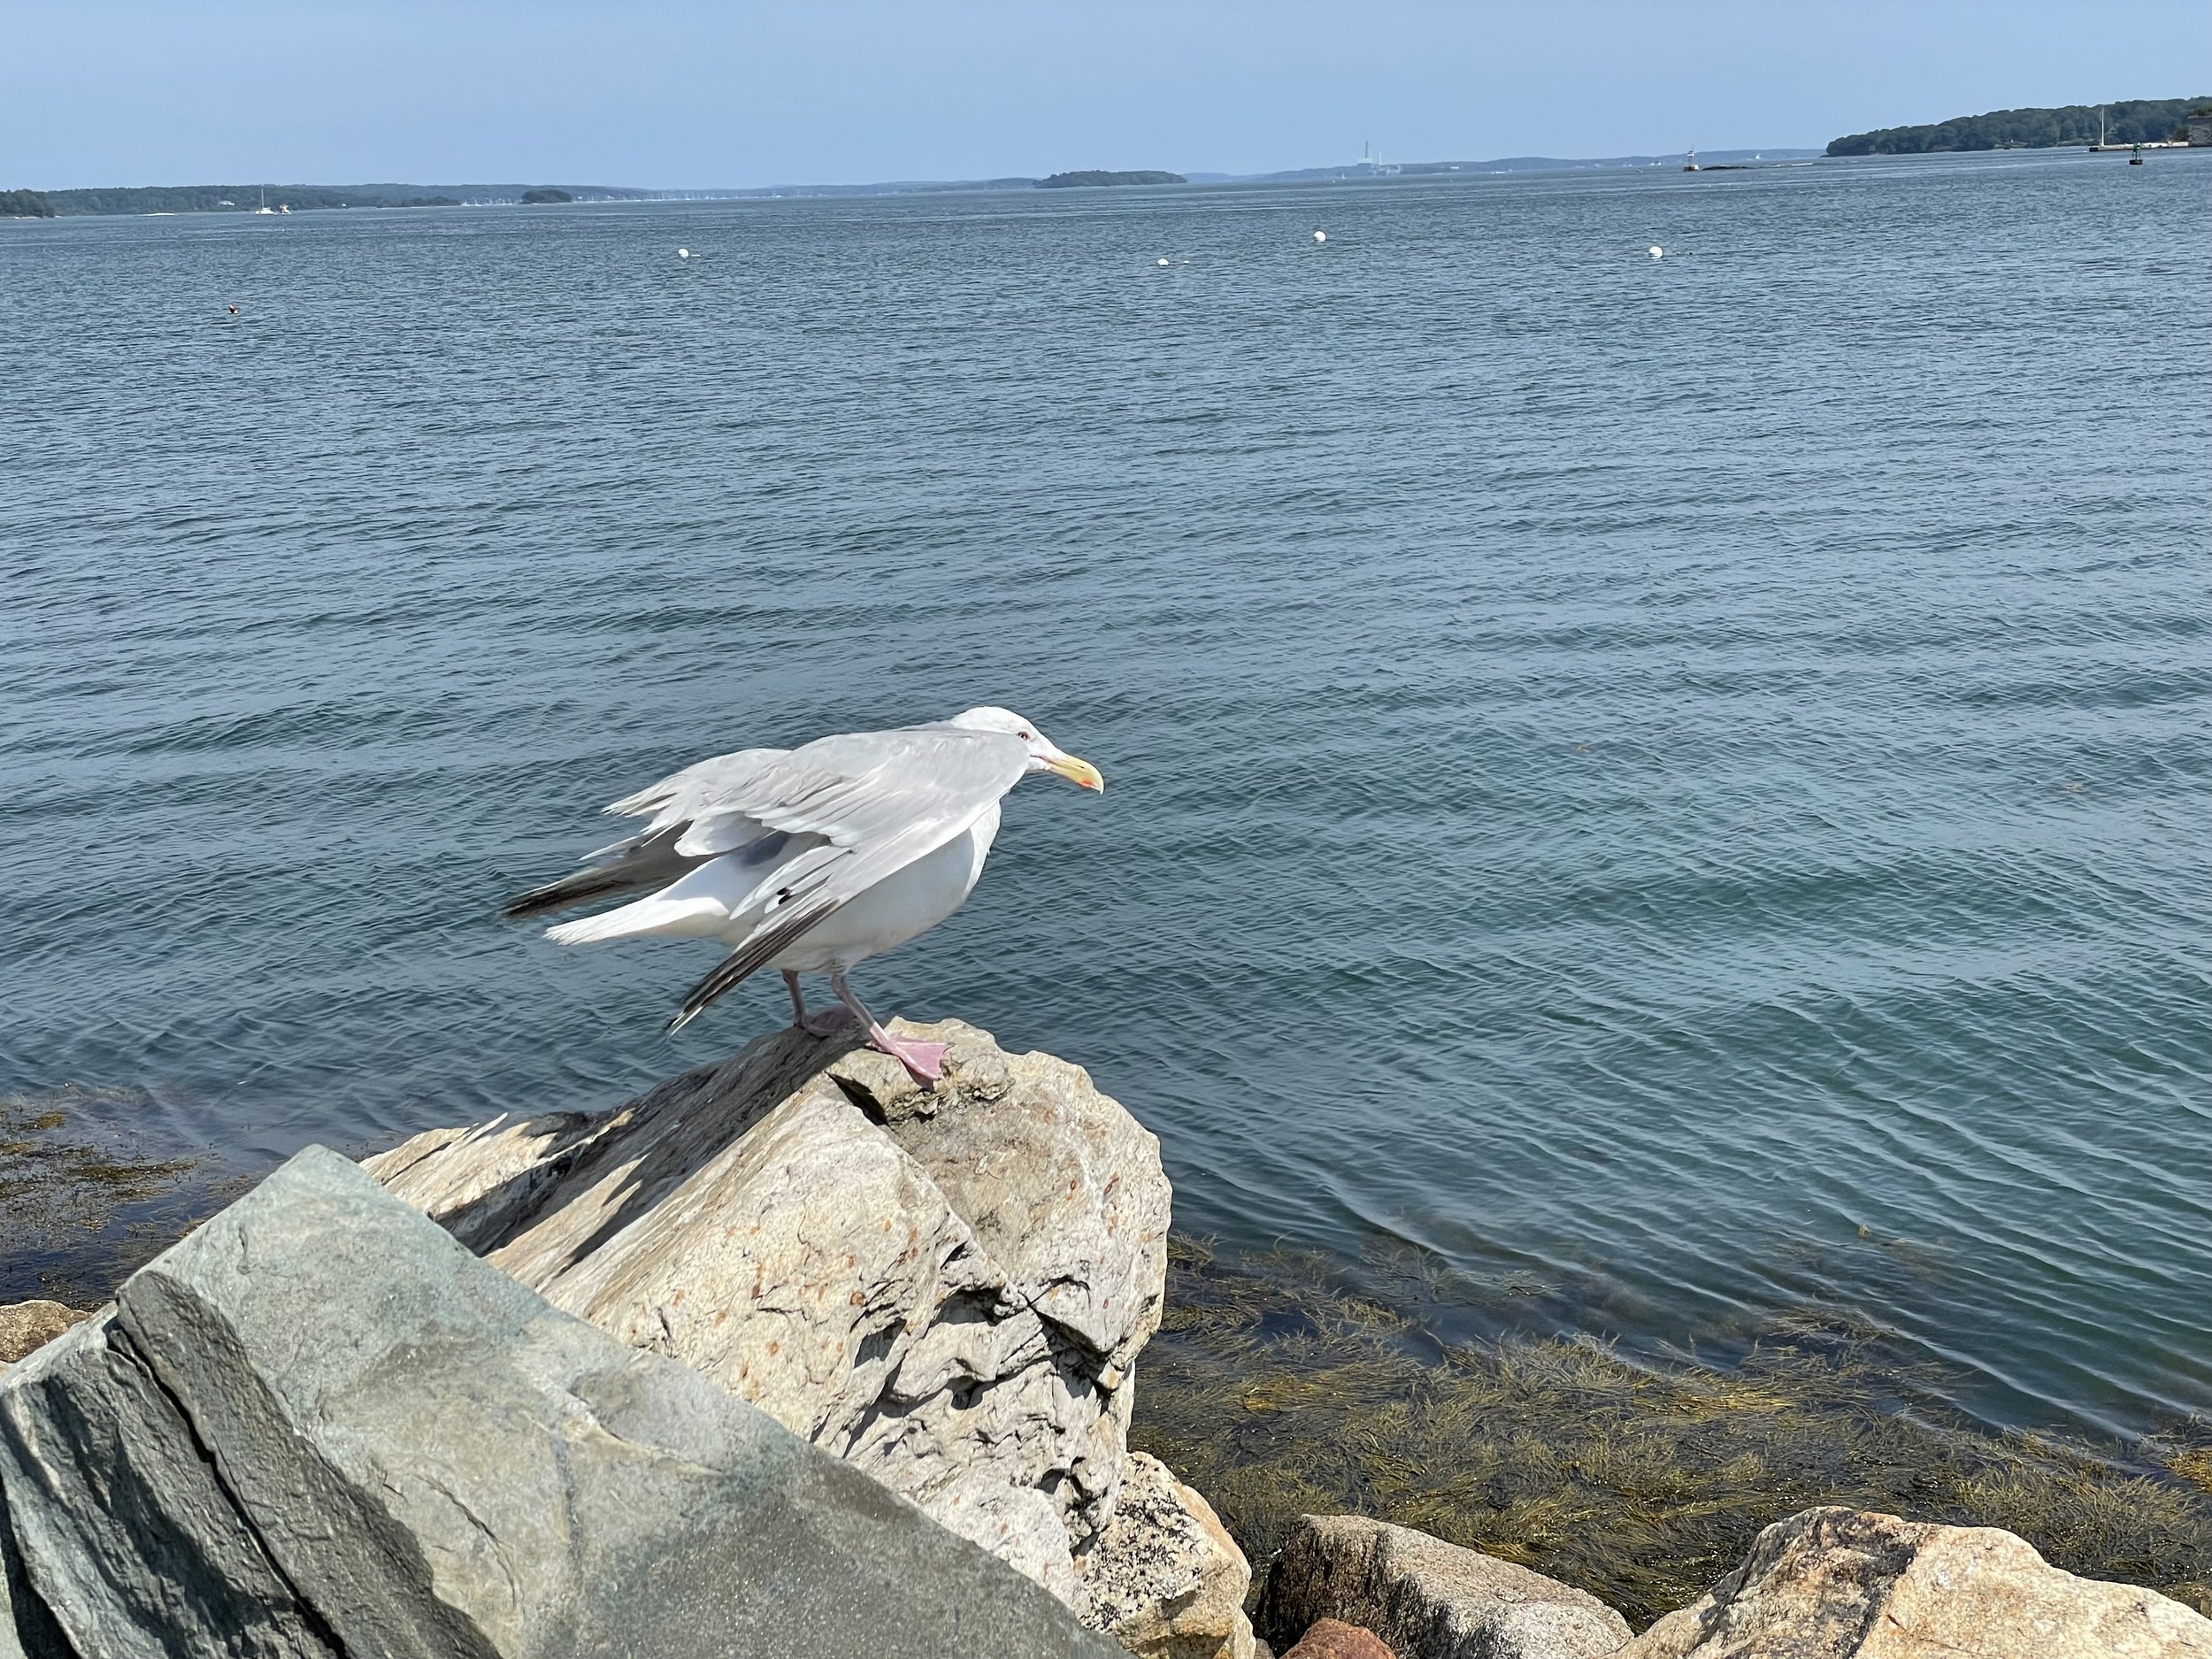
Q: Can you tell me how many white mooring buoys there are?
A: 4